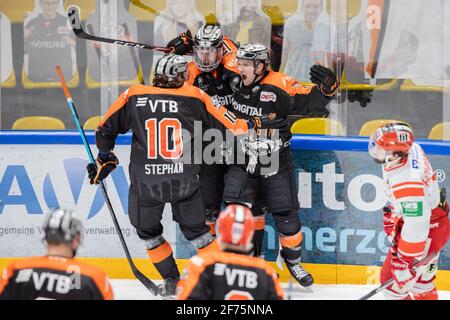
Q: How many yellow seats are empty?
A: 5